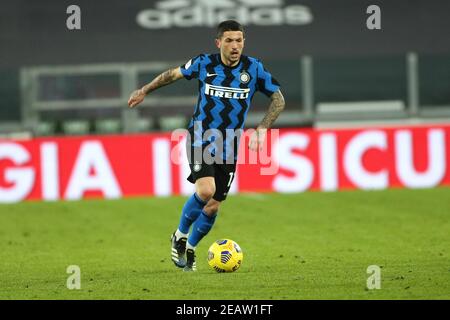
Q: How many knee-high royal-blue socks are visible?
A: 2